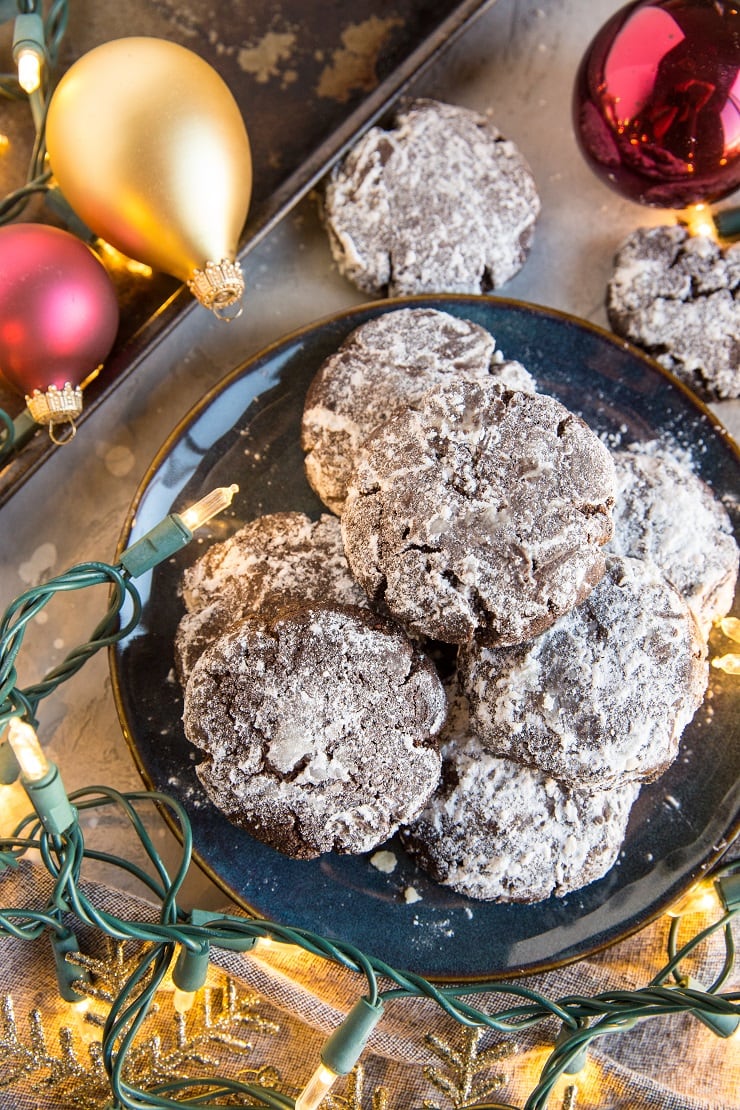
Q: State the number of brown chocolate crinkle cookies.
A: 9